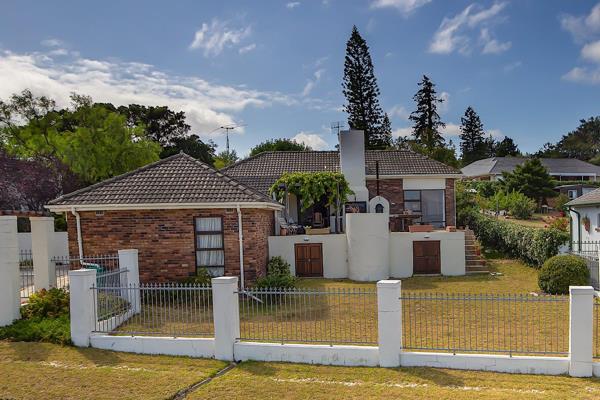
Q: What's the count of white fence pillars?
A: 7